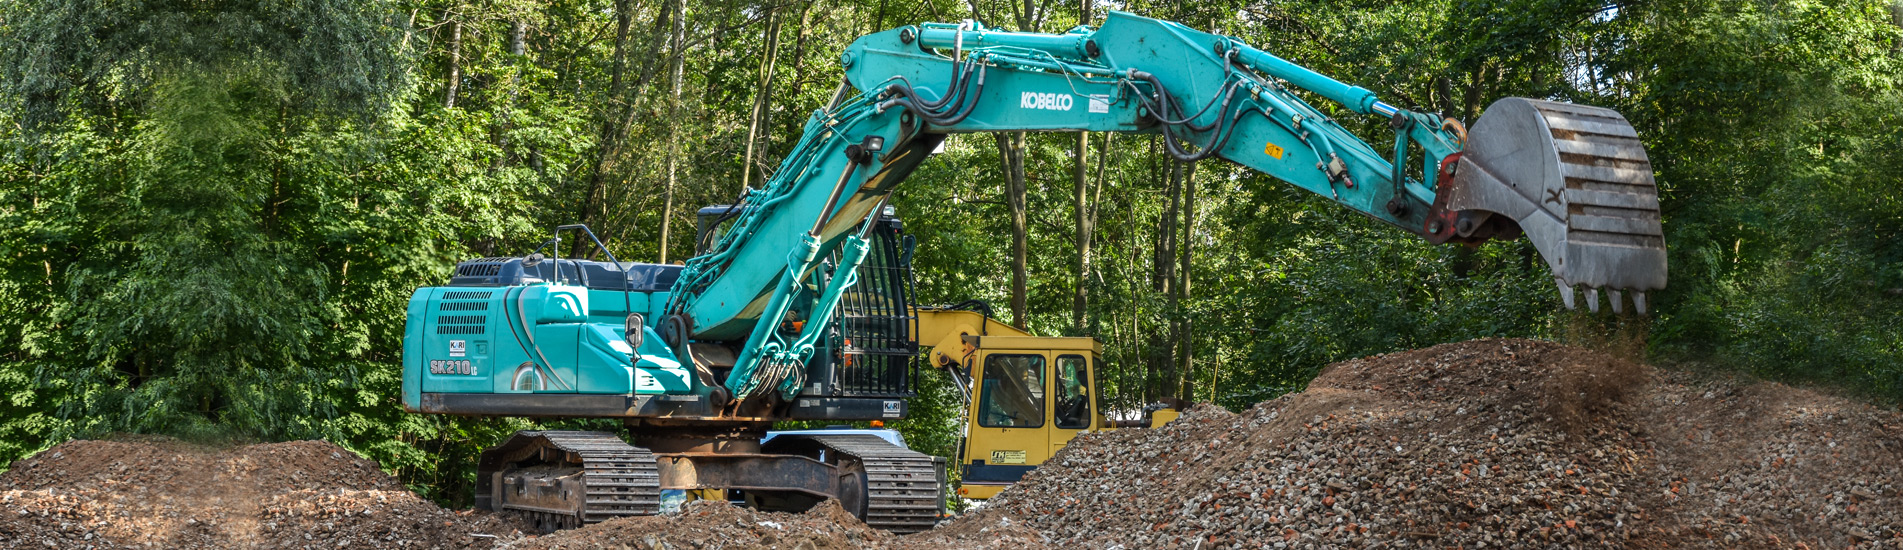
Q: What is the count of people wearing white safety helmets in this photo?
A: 0